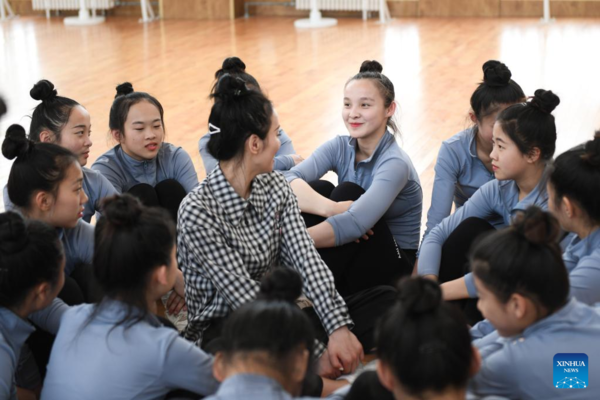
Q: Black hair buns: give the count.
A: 14